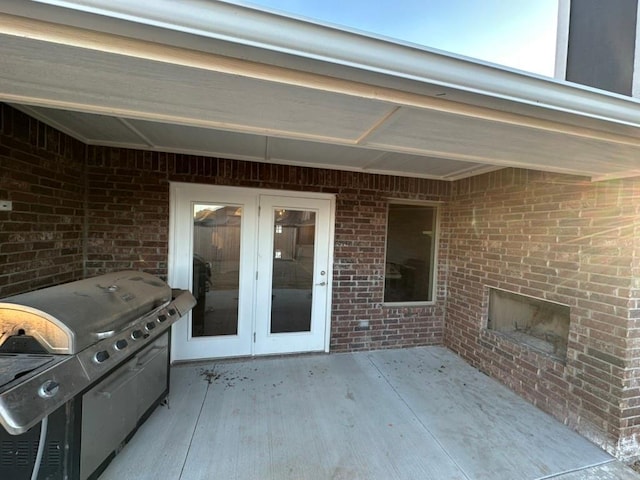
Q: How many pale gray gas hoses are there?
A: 1